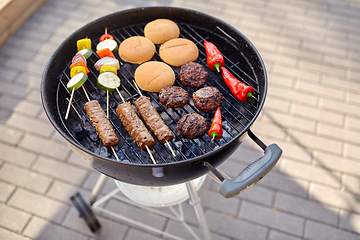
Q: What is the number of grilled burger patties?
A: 4